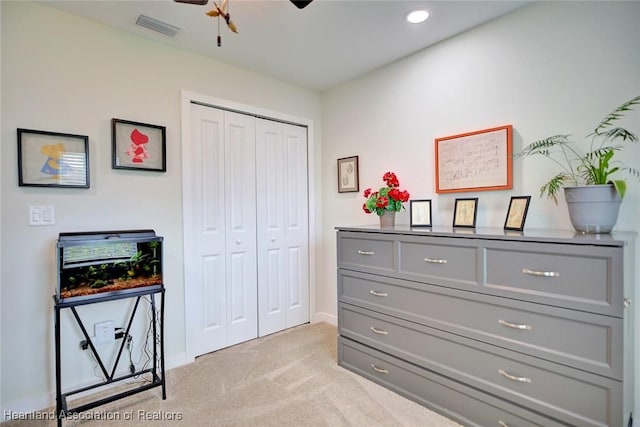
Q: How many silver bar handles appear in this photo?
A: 9